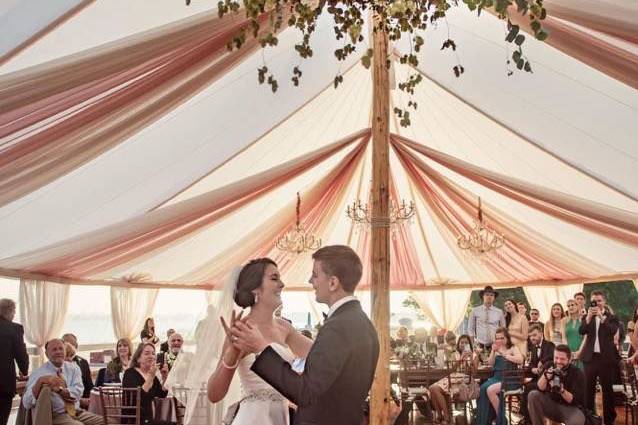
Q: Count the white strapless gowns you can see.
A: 1